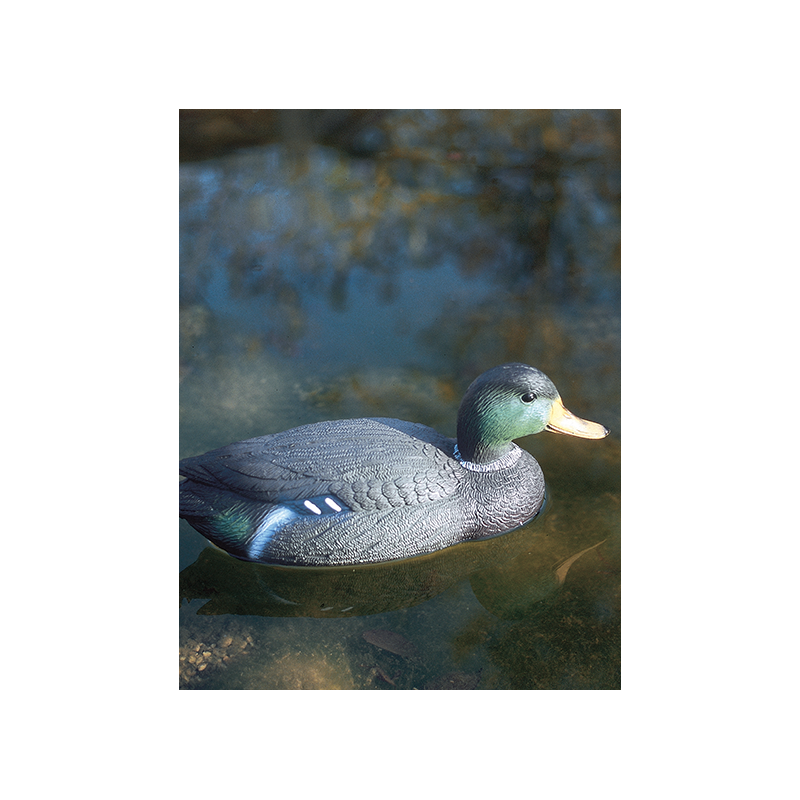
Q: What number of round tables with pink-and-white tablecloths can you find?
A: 0